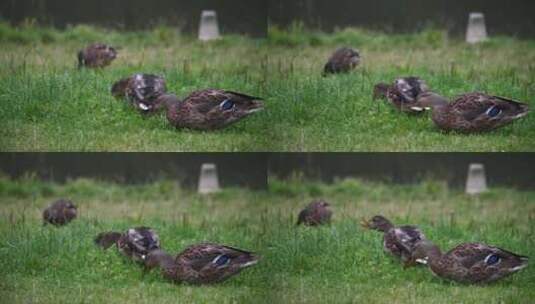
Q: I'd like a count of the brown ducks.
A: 12